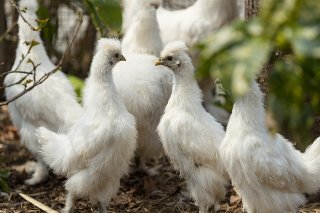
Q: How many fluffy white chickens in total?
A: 6